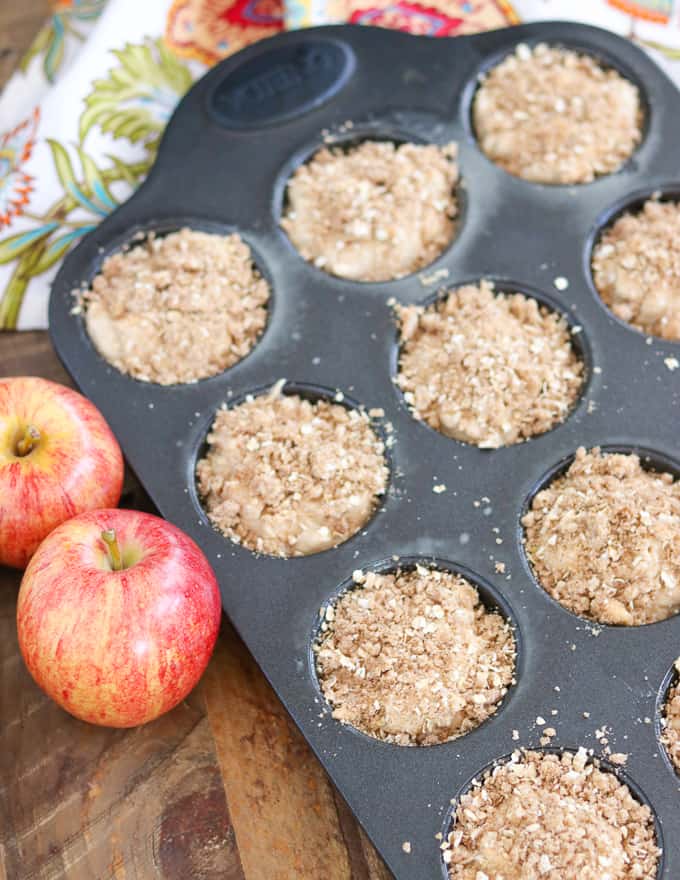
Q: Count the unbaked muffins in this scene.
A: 10